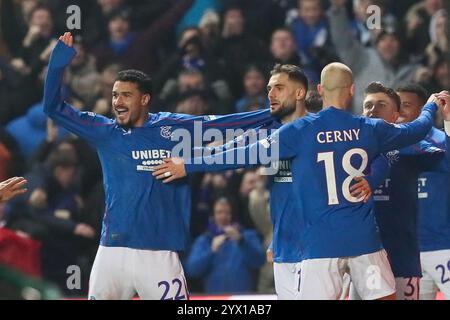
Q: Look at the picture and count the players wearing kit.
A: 5